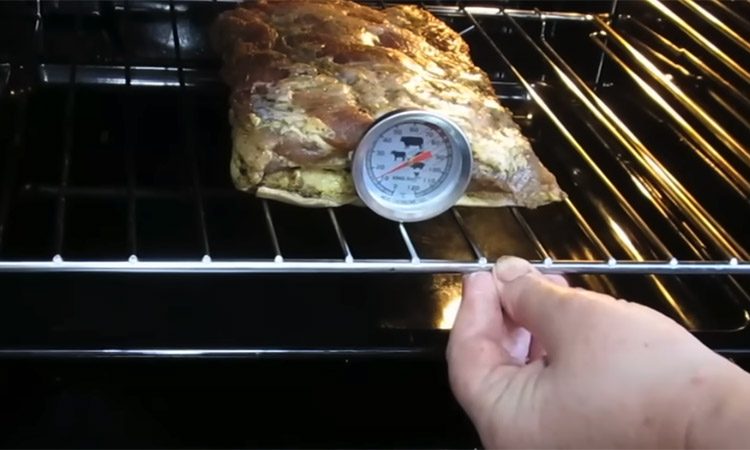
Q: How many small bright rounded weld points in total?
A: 11